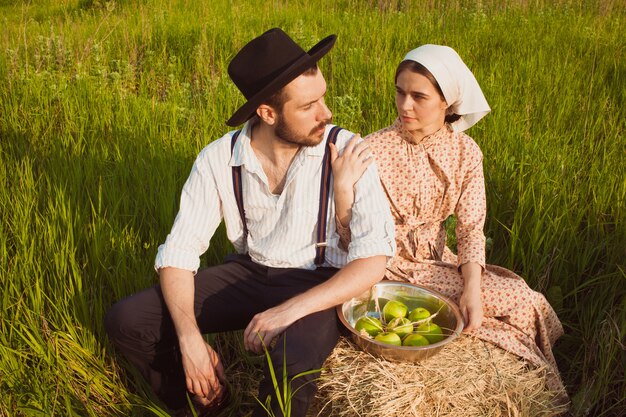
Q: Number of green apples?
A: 7